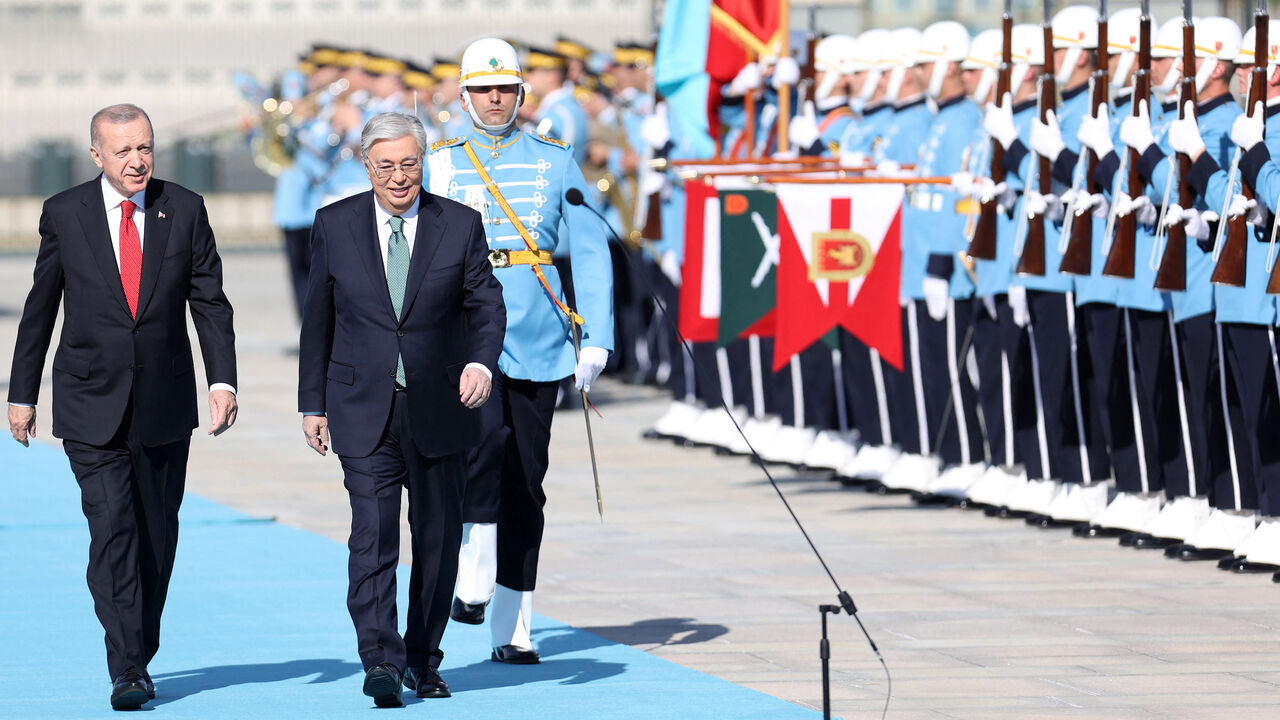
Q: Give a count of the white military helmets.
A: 12